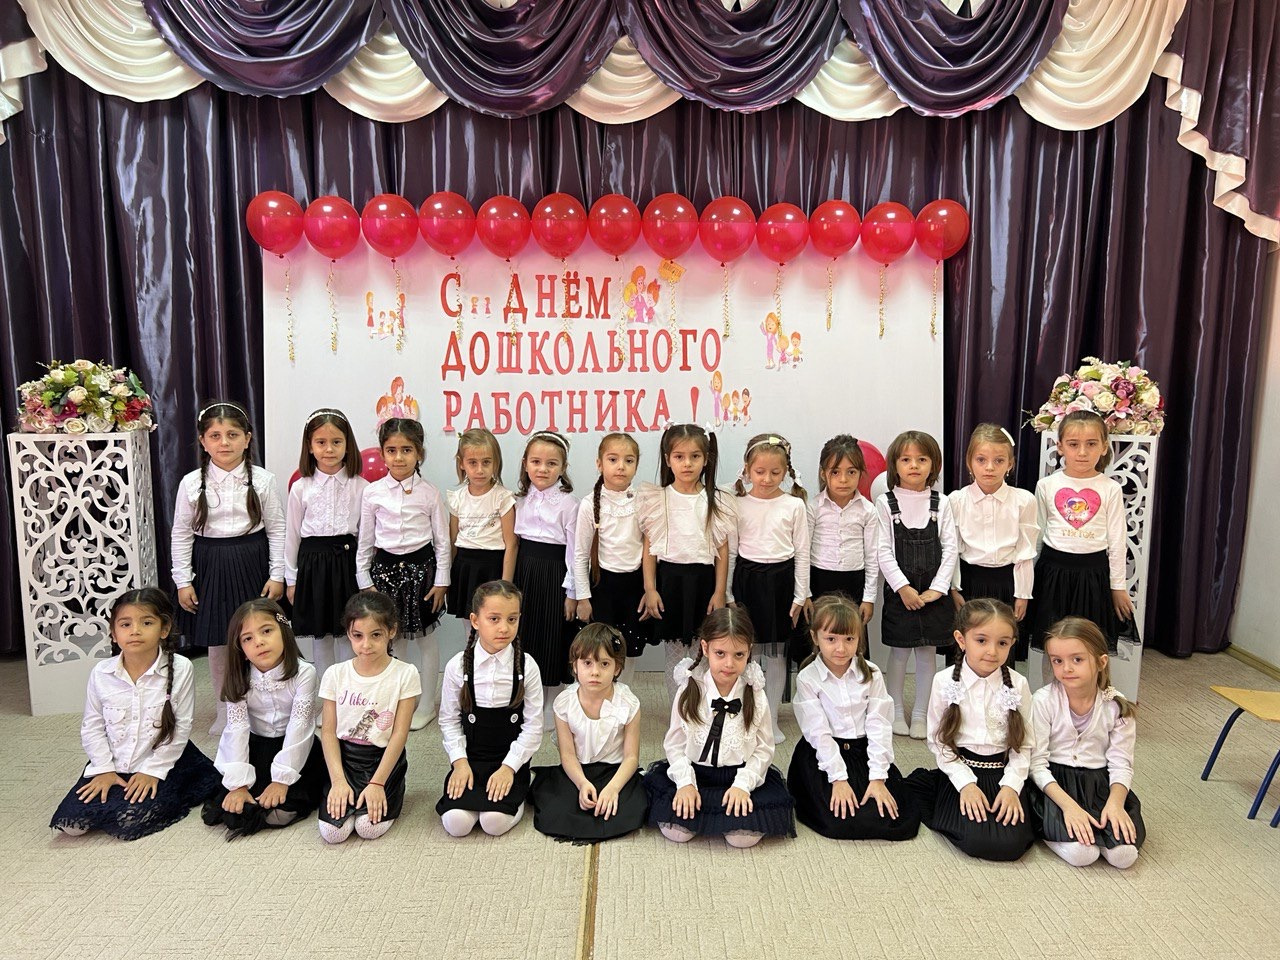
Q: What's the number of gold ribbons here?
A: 13